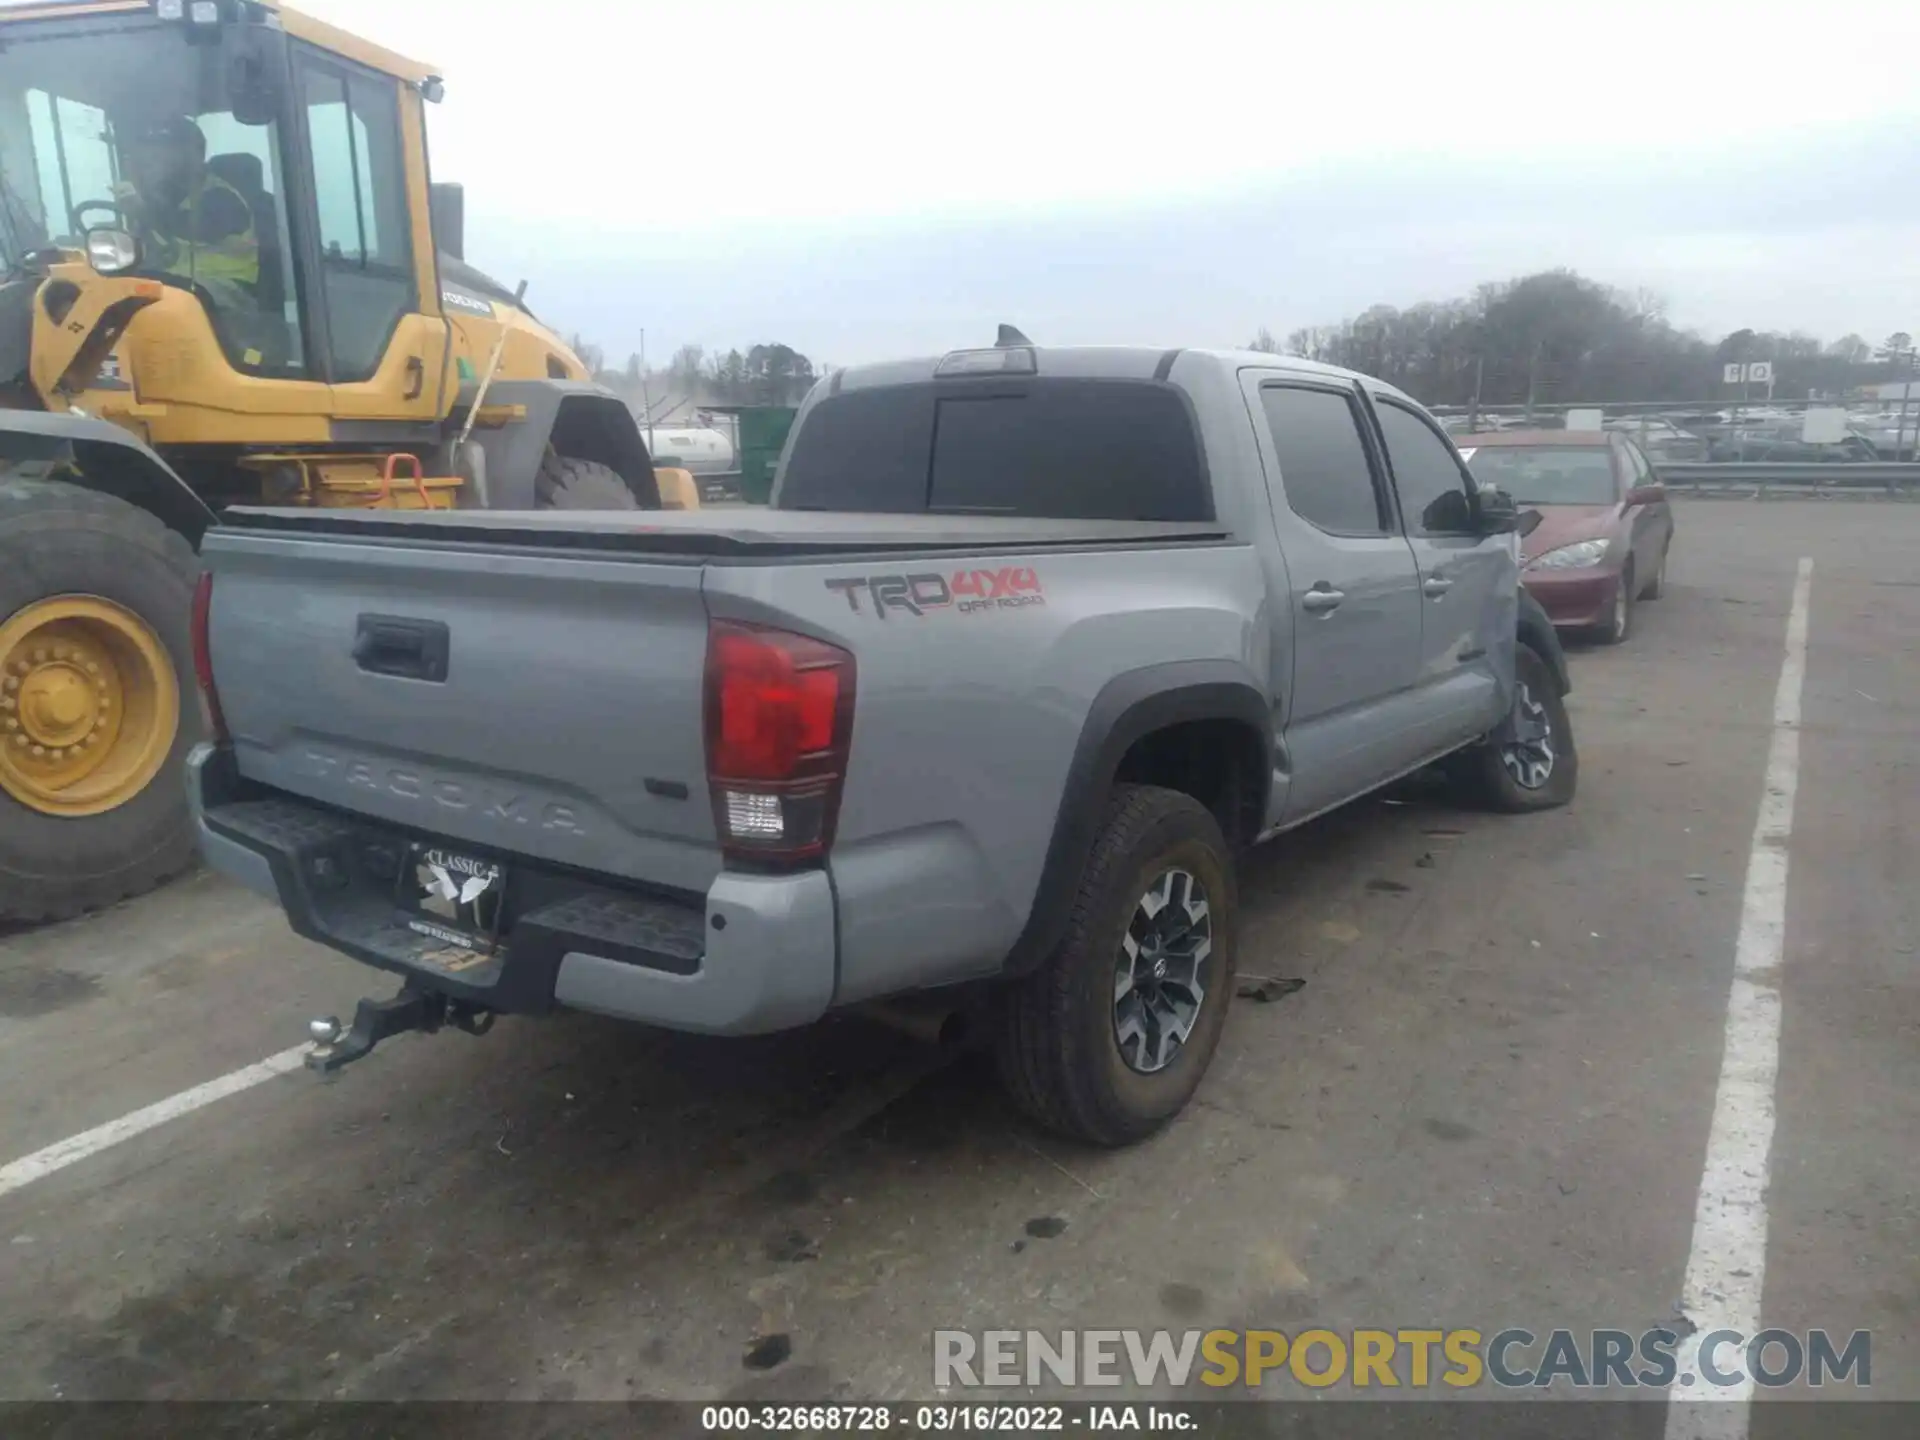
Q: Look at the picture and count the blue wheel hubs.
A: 0